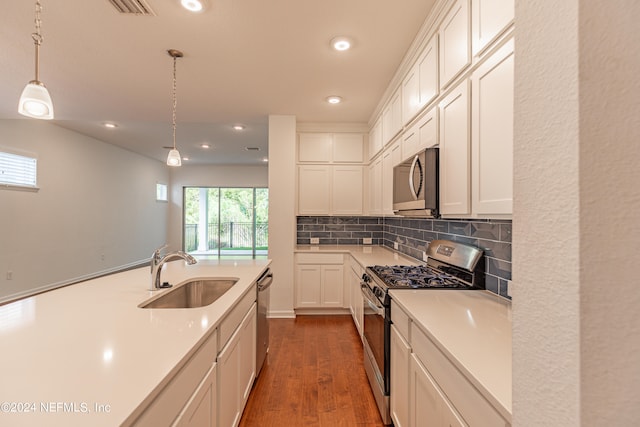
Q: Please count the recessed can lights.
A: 8